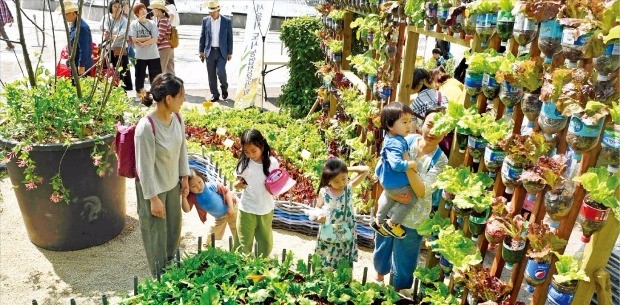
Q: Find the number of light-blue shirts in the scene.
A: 2